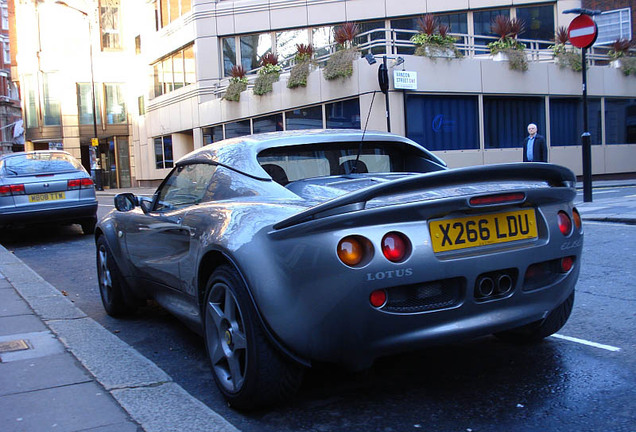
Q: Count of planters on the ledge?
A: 8